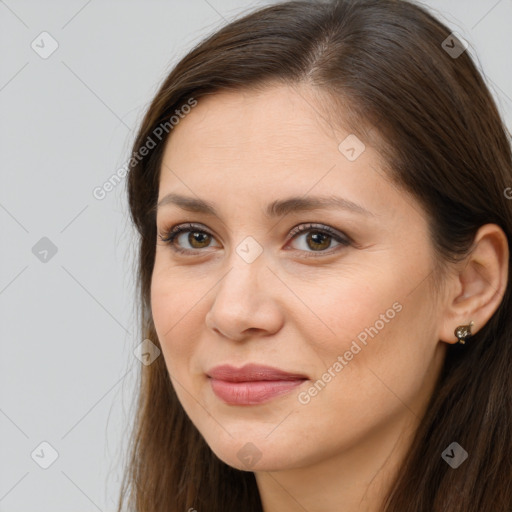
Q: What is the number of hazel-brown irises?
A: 2